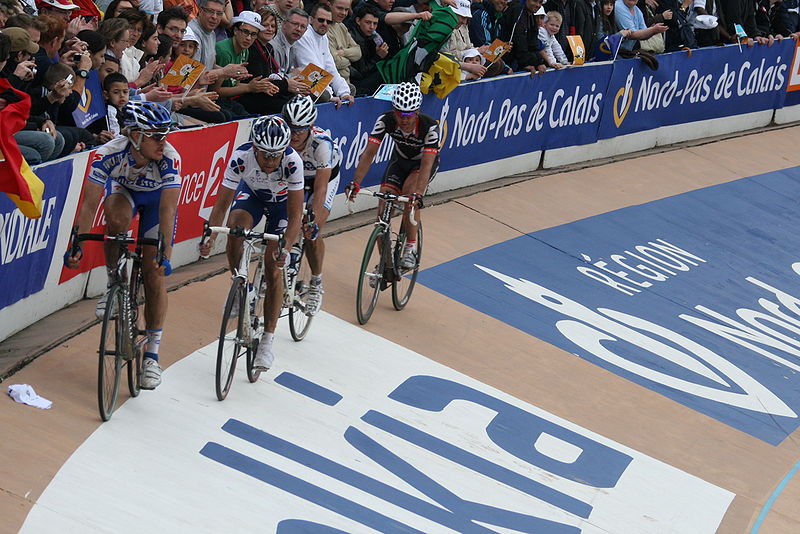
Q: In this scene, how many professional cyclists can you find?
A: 4